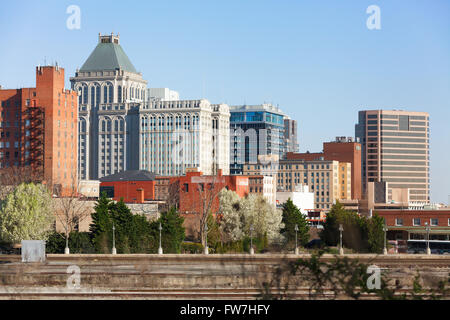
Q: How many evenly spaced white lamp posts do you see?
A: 9